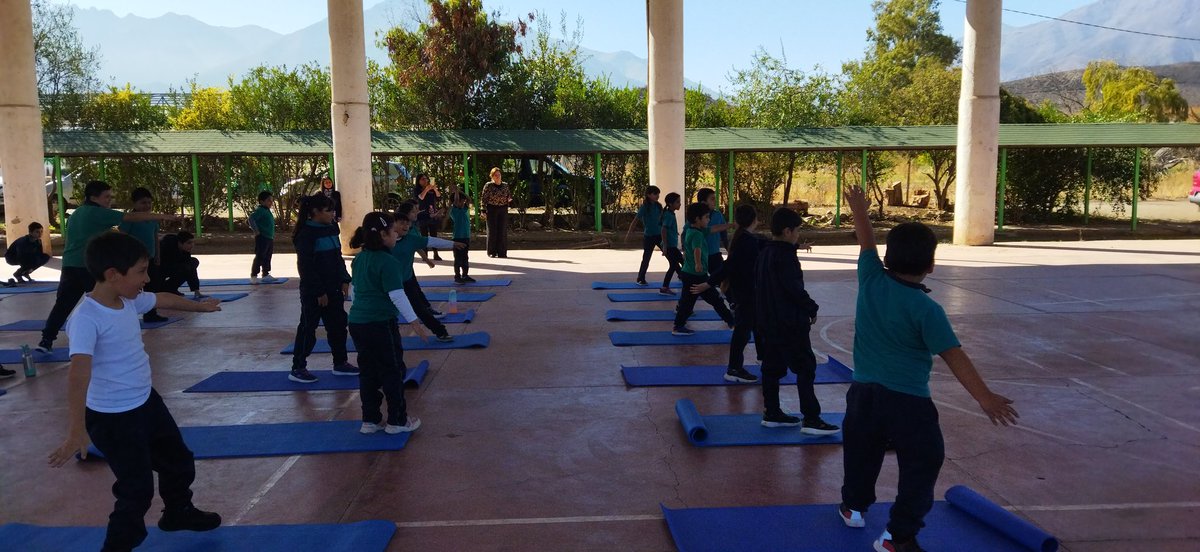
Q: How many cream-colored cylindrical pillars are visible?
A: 4